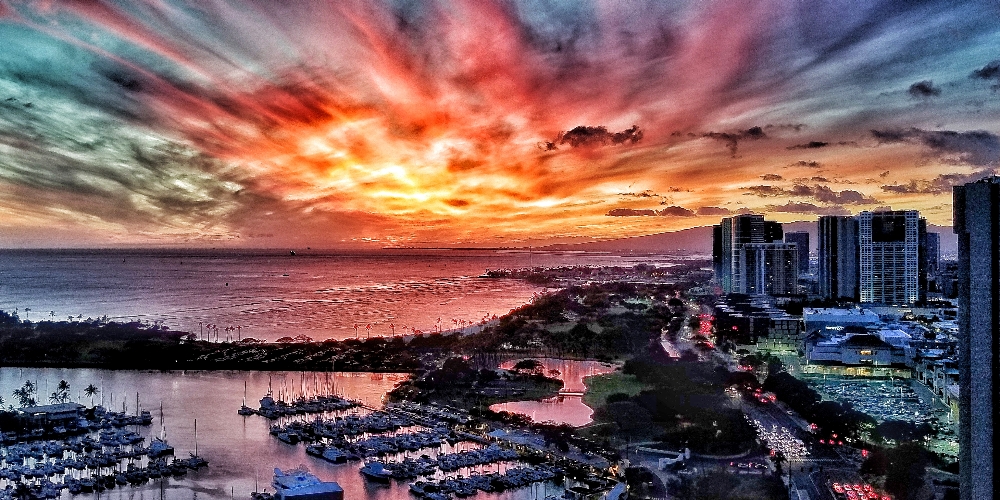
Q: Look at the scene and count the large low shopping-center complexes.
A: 1